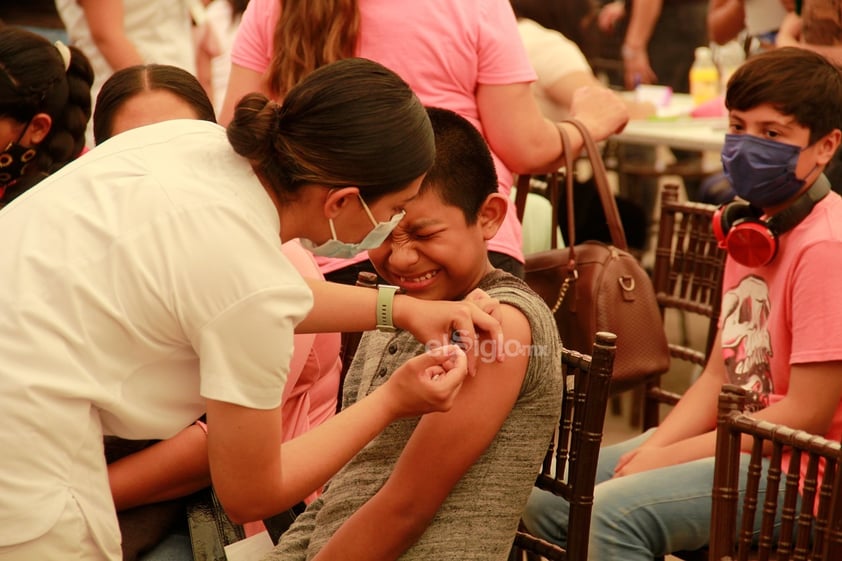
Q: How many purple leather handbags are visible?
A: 0